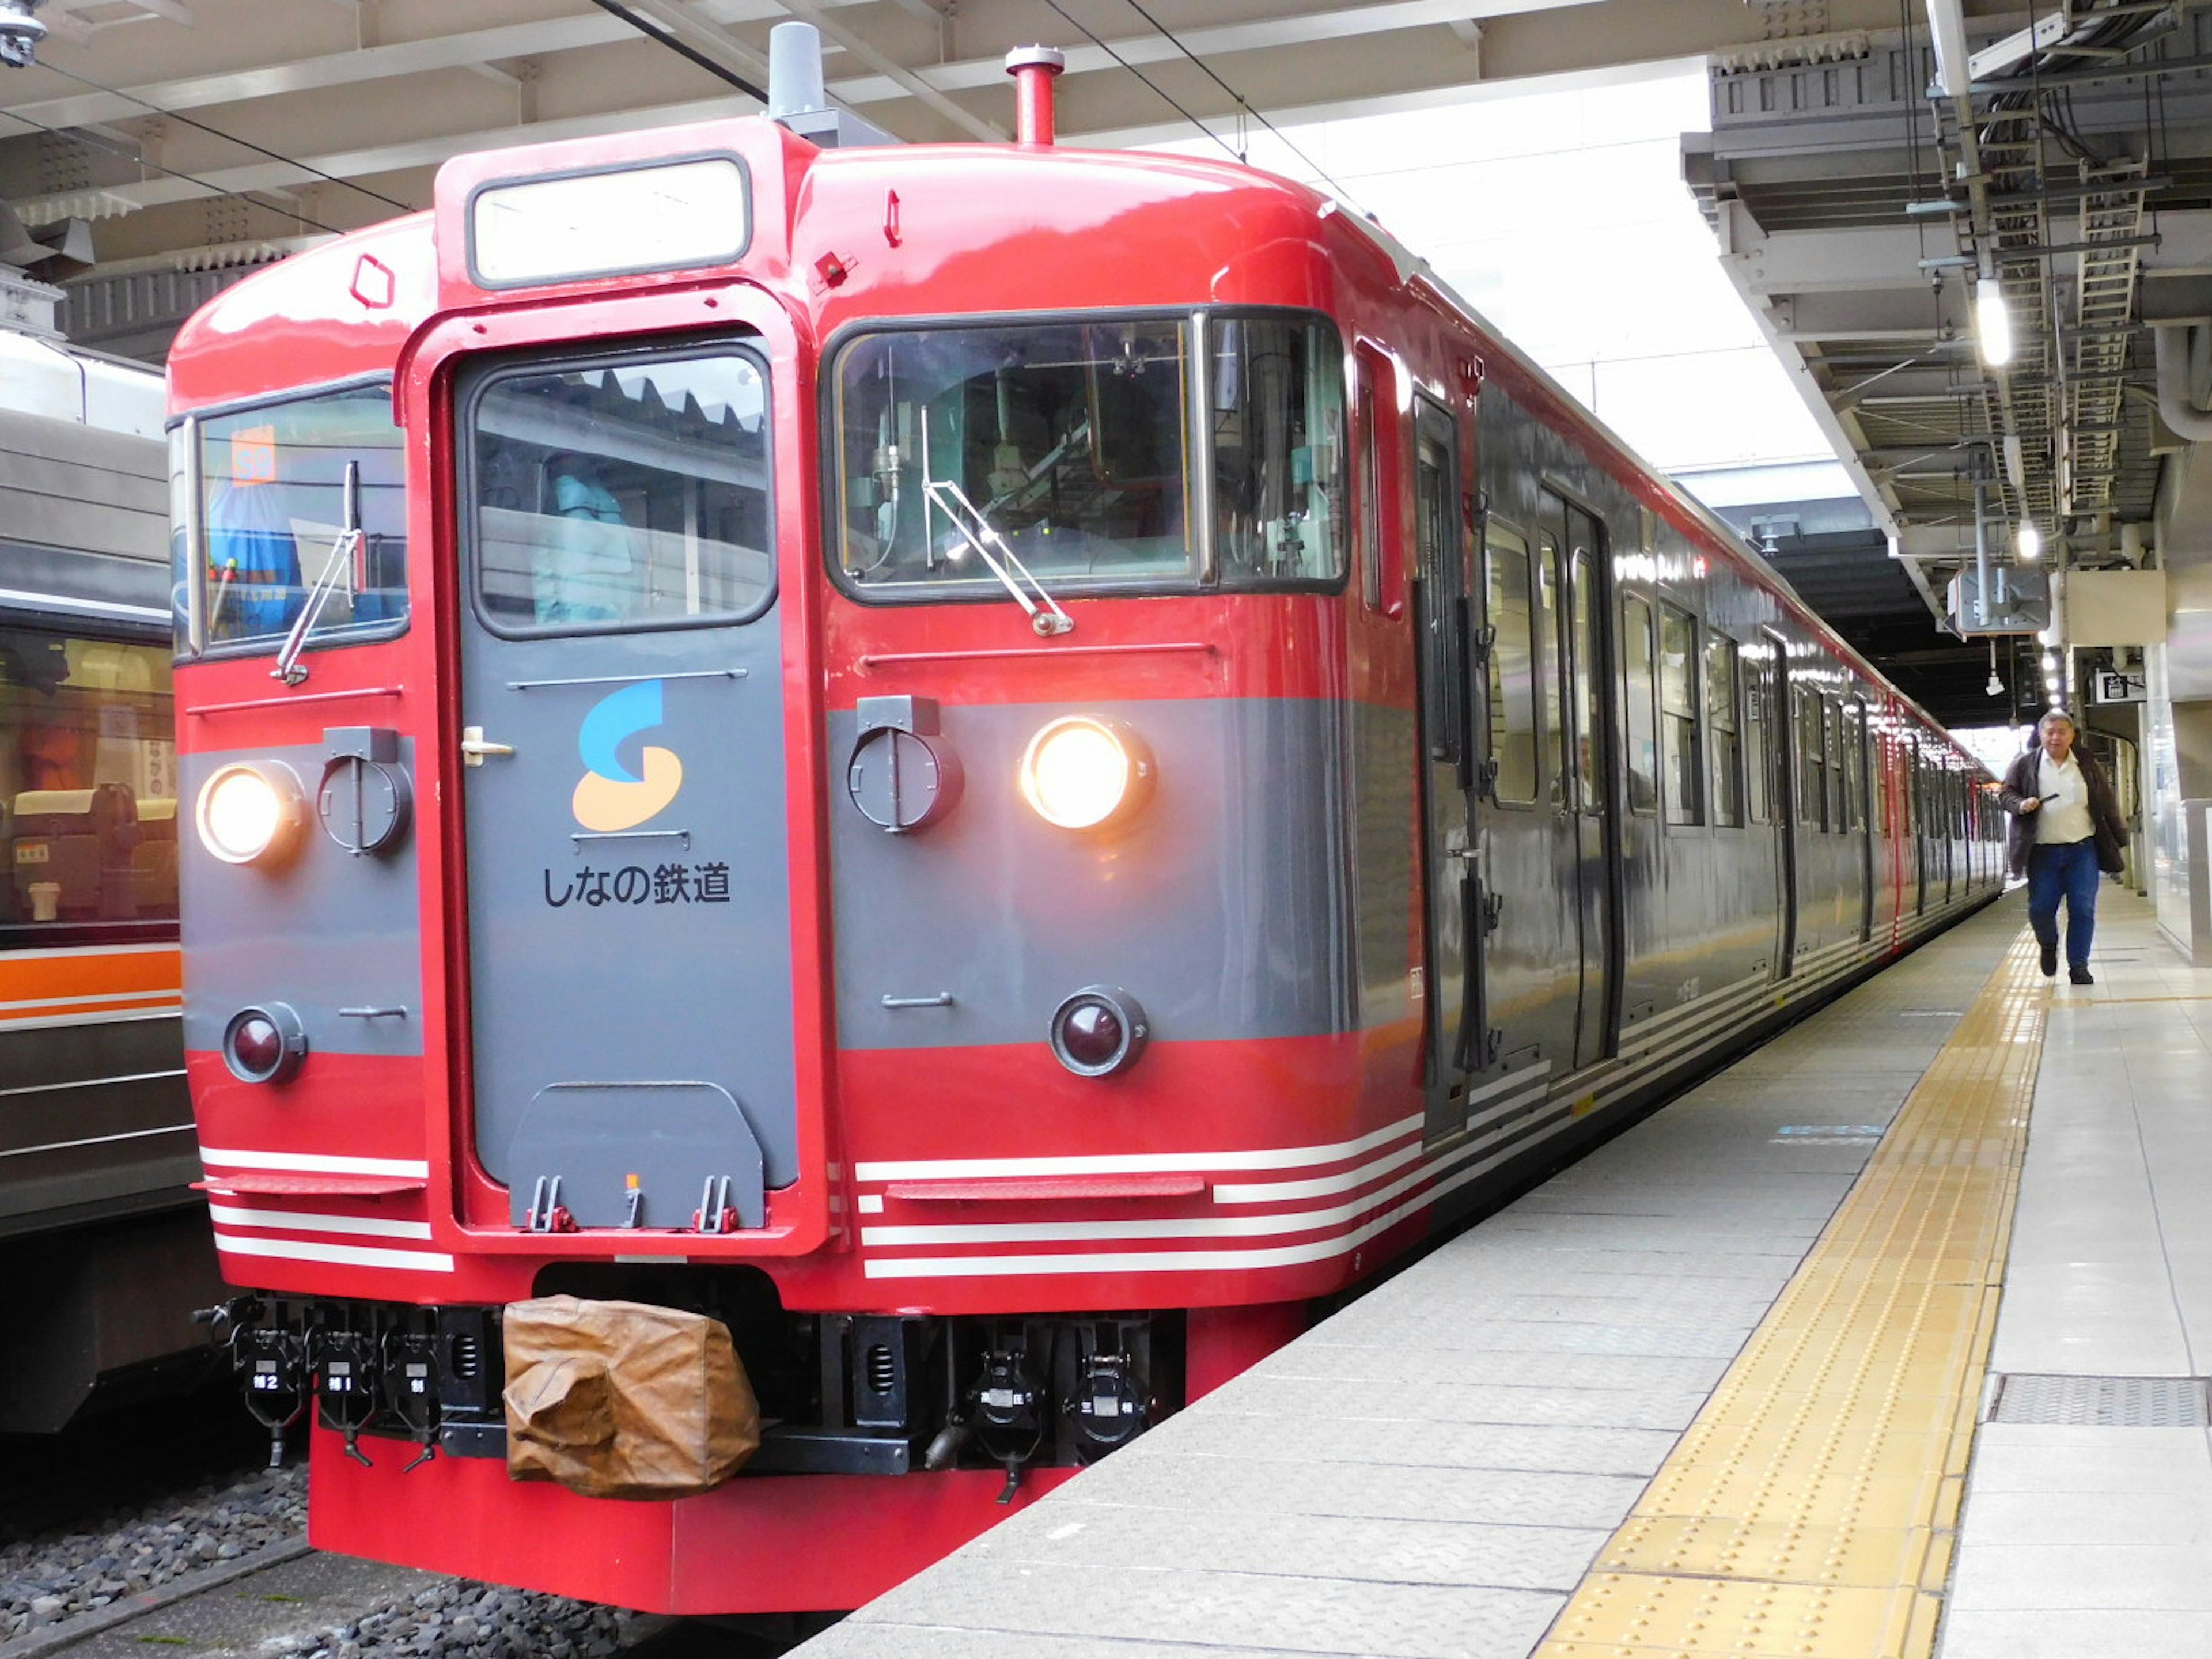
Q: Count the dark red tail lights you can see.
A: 2